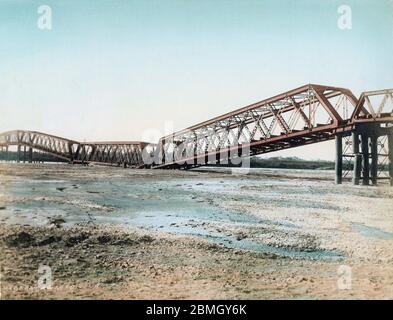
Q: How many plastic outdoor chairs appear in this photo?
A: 0